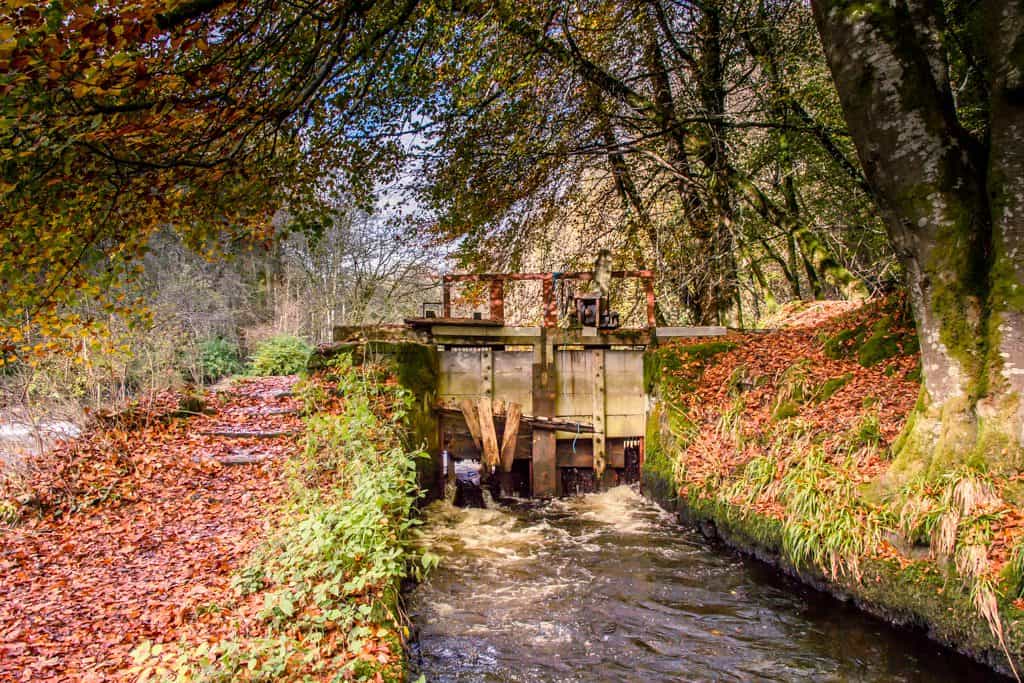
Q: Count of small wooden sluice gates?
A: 2